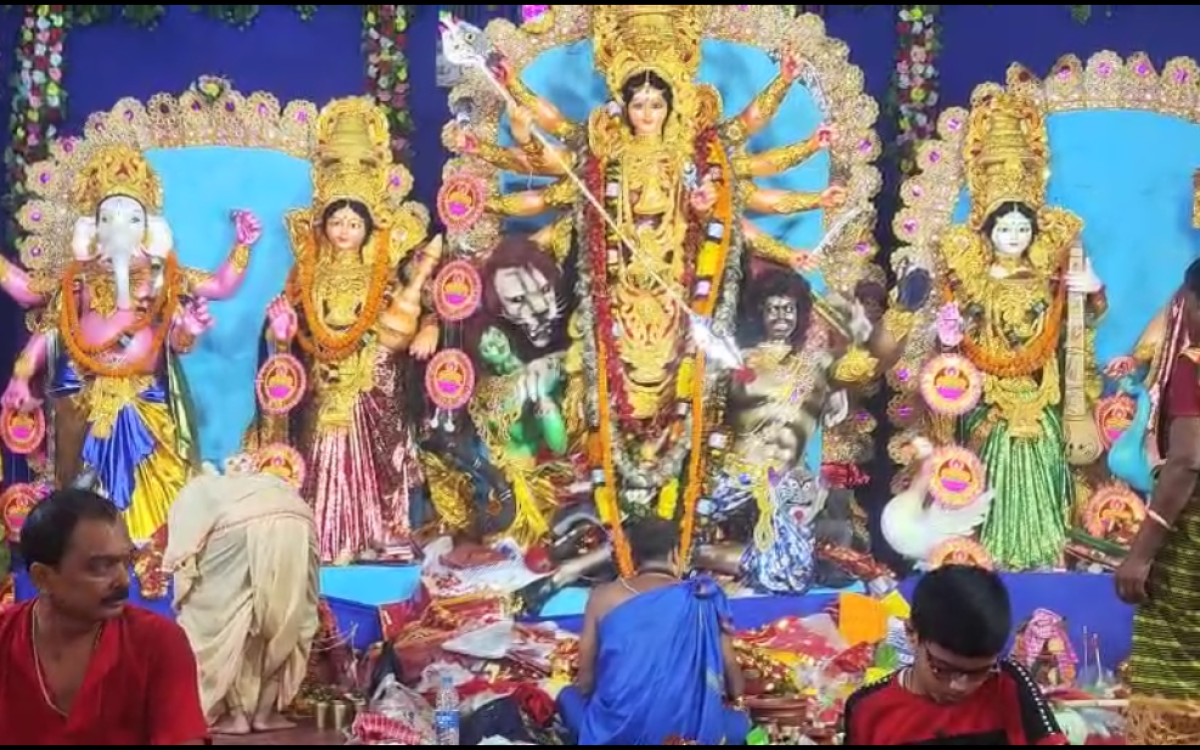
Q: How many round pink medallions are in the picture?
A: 12